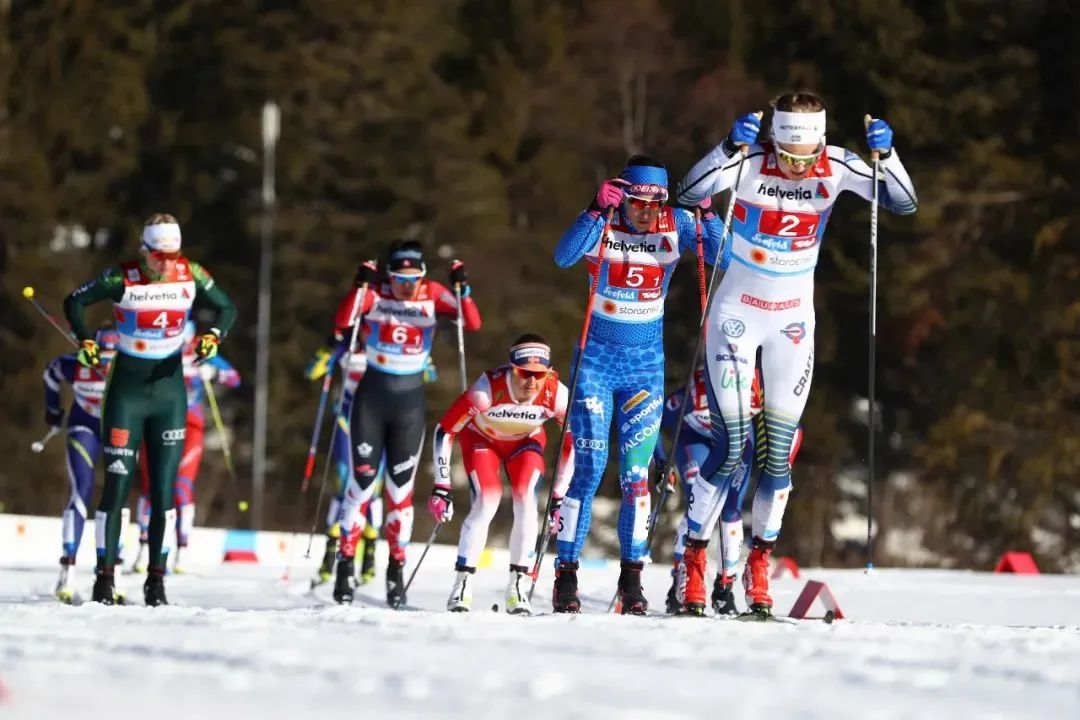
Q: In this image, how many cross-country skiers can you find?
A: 9